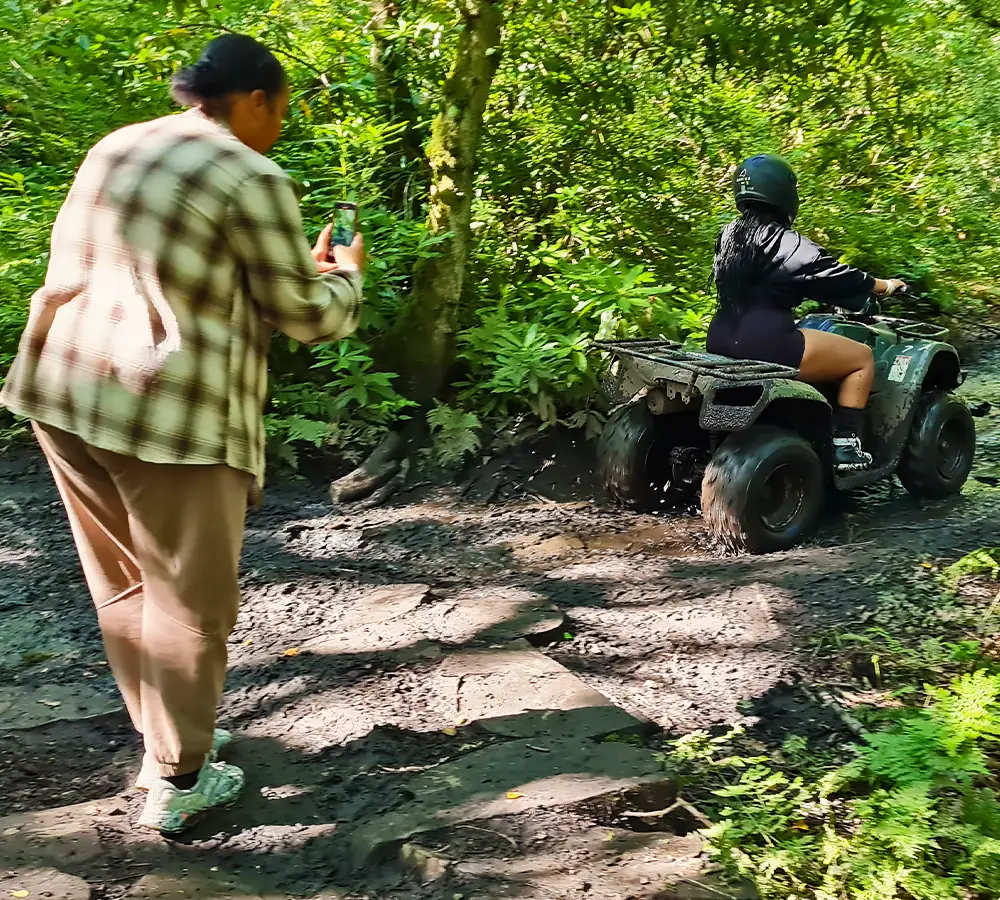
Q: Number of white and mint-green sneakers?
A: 2